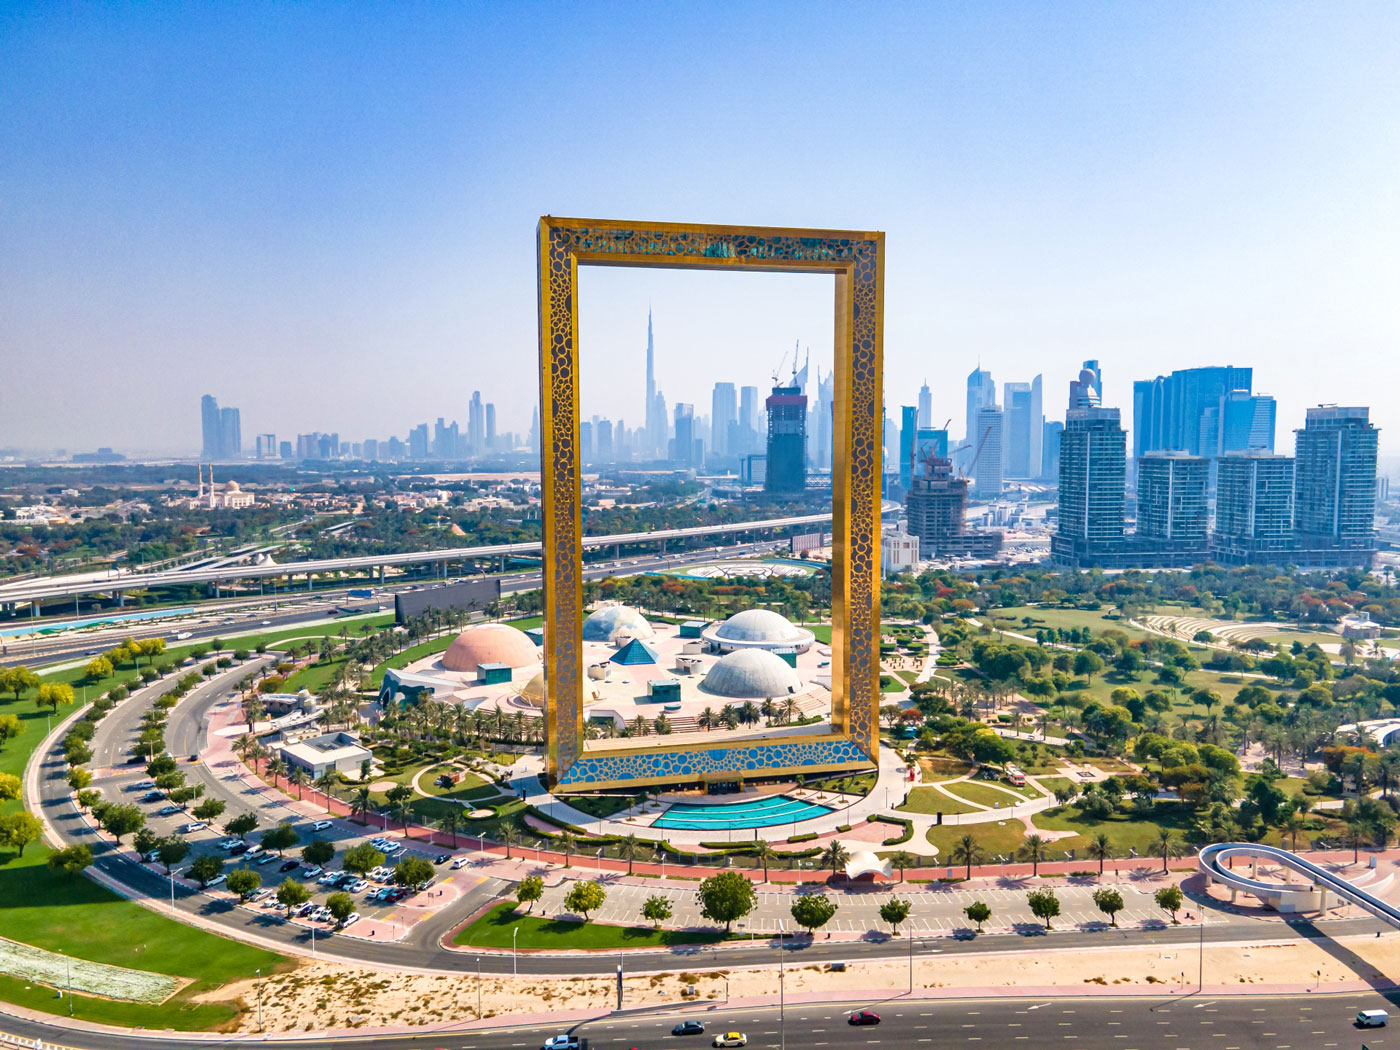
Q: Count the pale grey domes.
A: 2